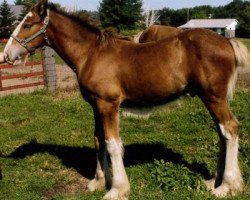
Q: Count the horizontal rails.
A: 3